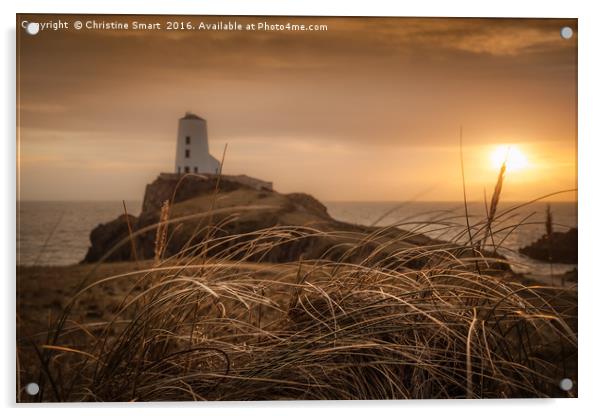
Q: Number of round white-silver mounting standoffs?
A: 4